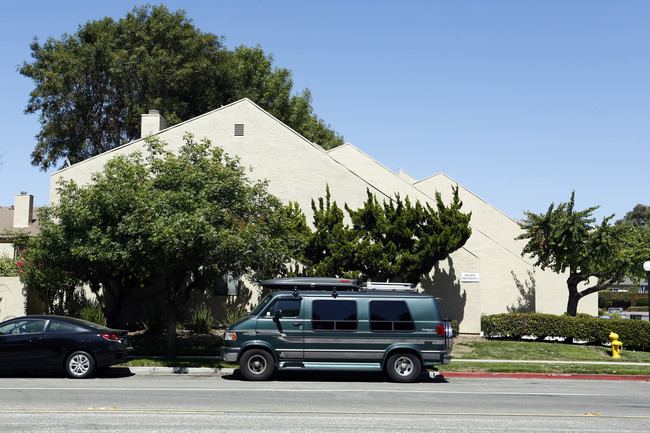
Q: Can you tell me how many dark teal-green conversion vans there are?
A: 1